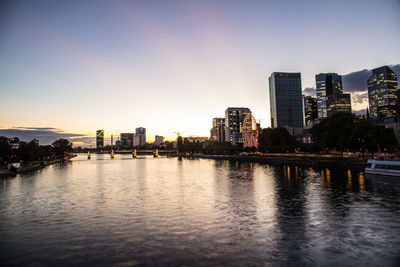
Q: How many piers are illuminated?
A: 4